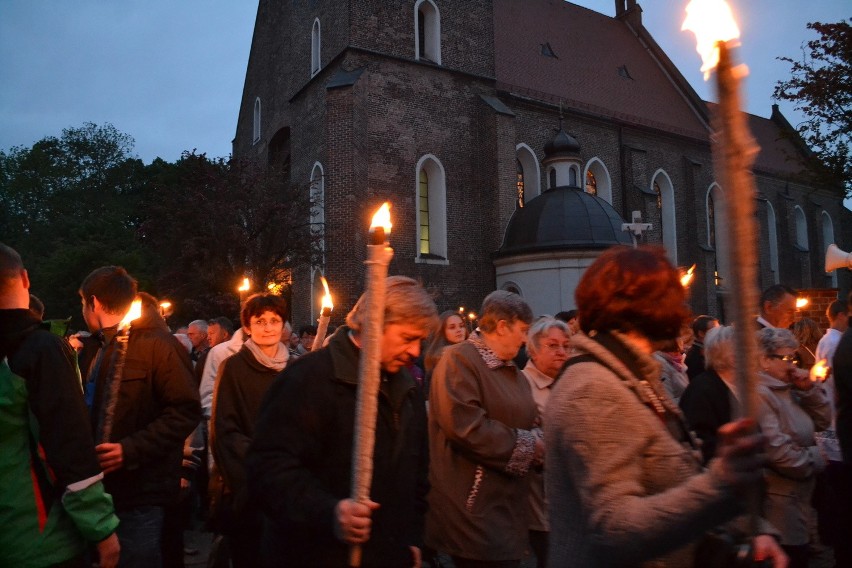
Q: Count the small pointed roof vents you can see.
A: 2